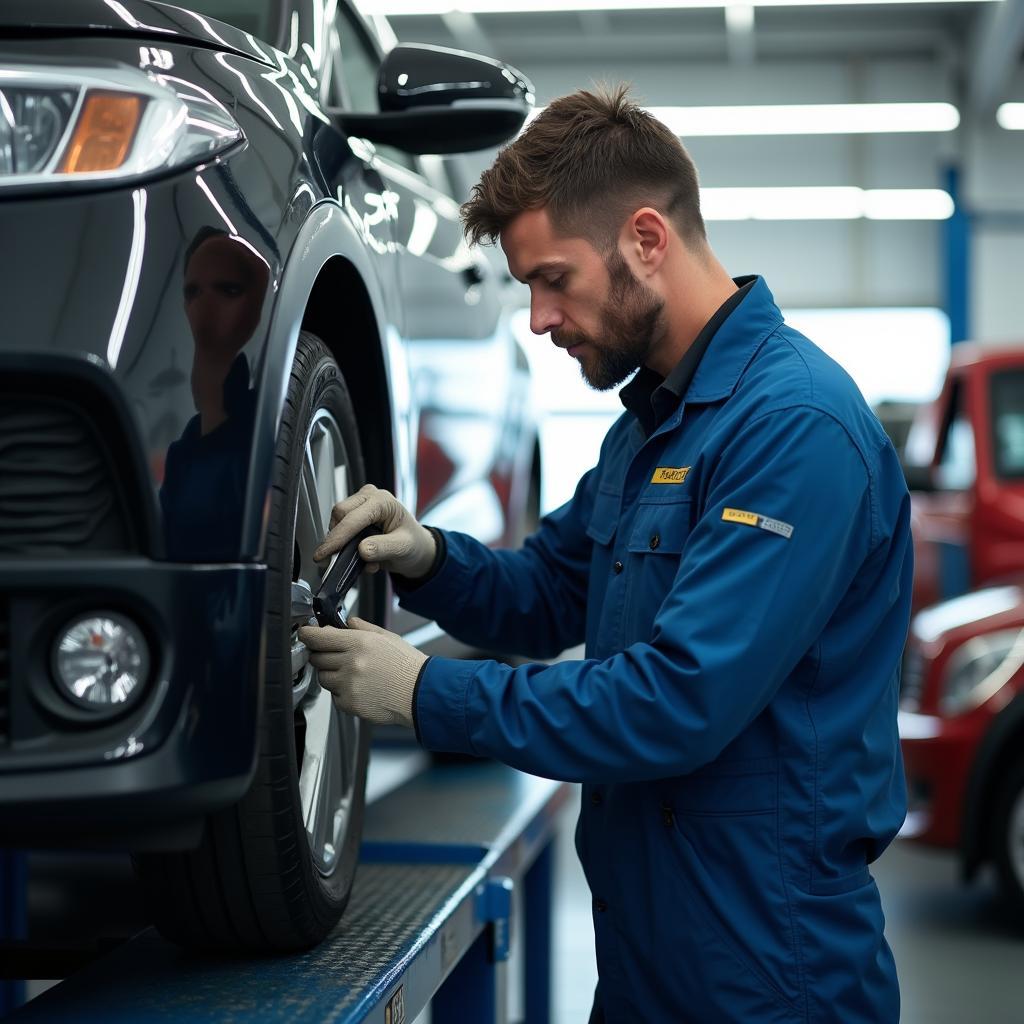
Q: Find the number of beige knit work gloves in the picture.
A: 2